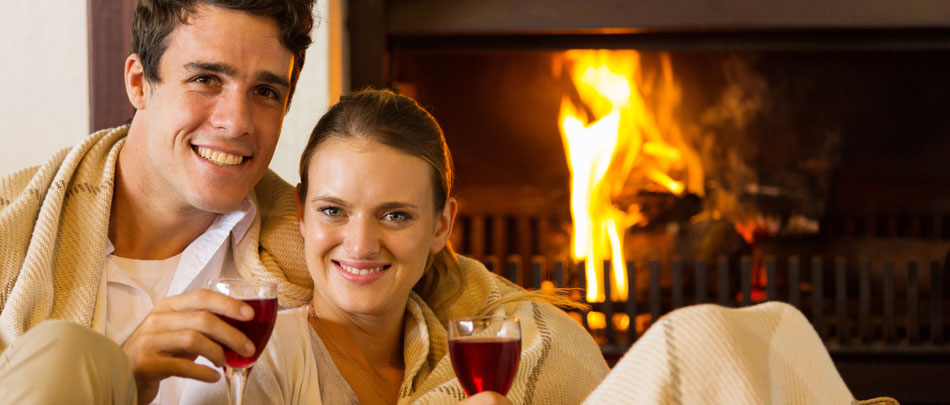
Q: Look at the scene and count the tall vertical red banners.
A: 0